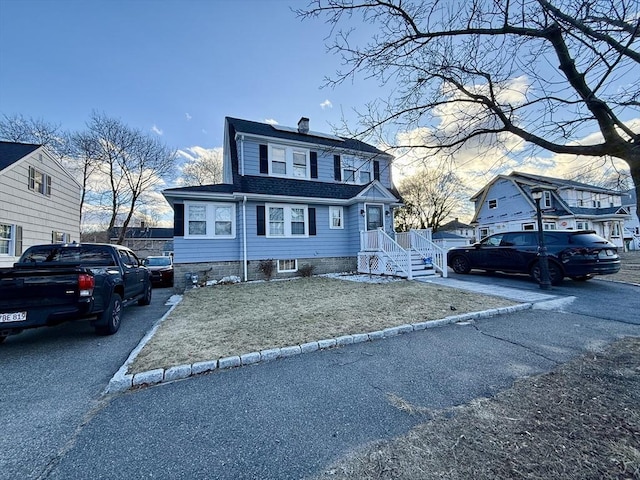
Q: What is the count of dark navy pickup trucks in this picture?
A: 1